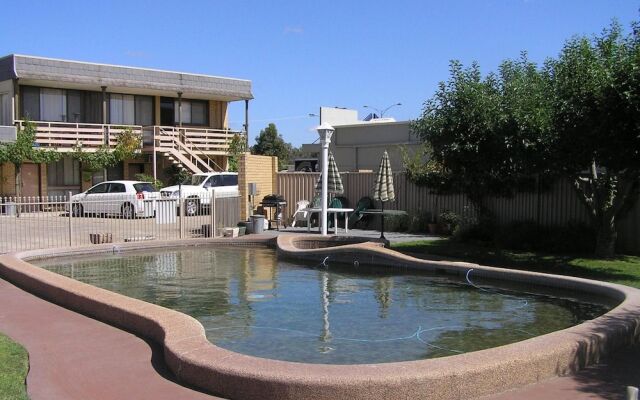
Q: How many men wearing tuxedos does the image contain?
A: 0